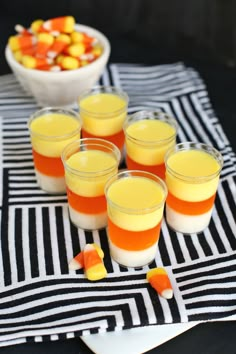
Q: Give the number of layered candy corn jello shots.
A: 6